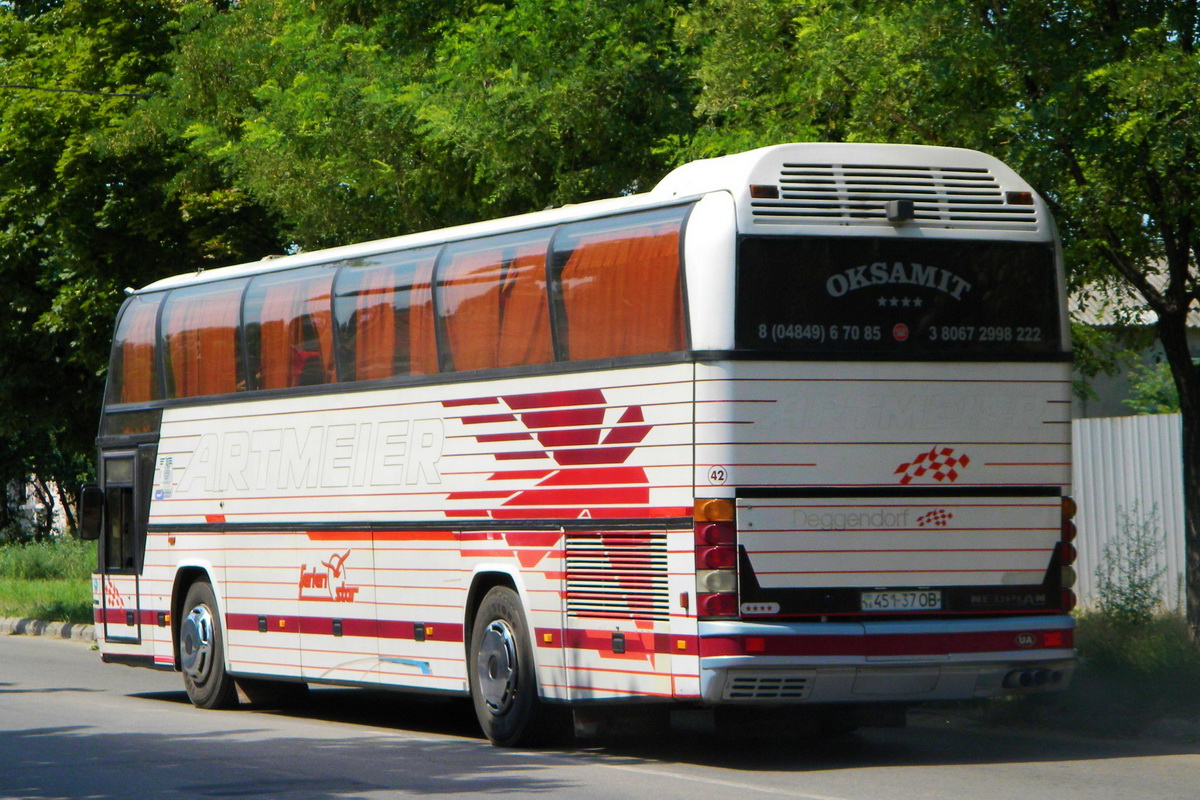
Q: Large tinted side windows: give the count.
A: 6